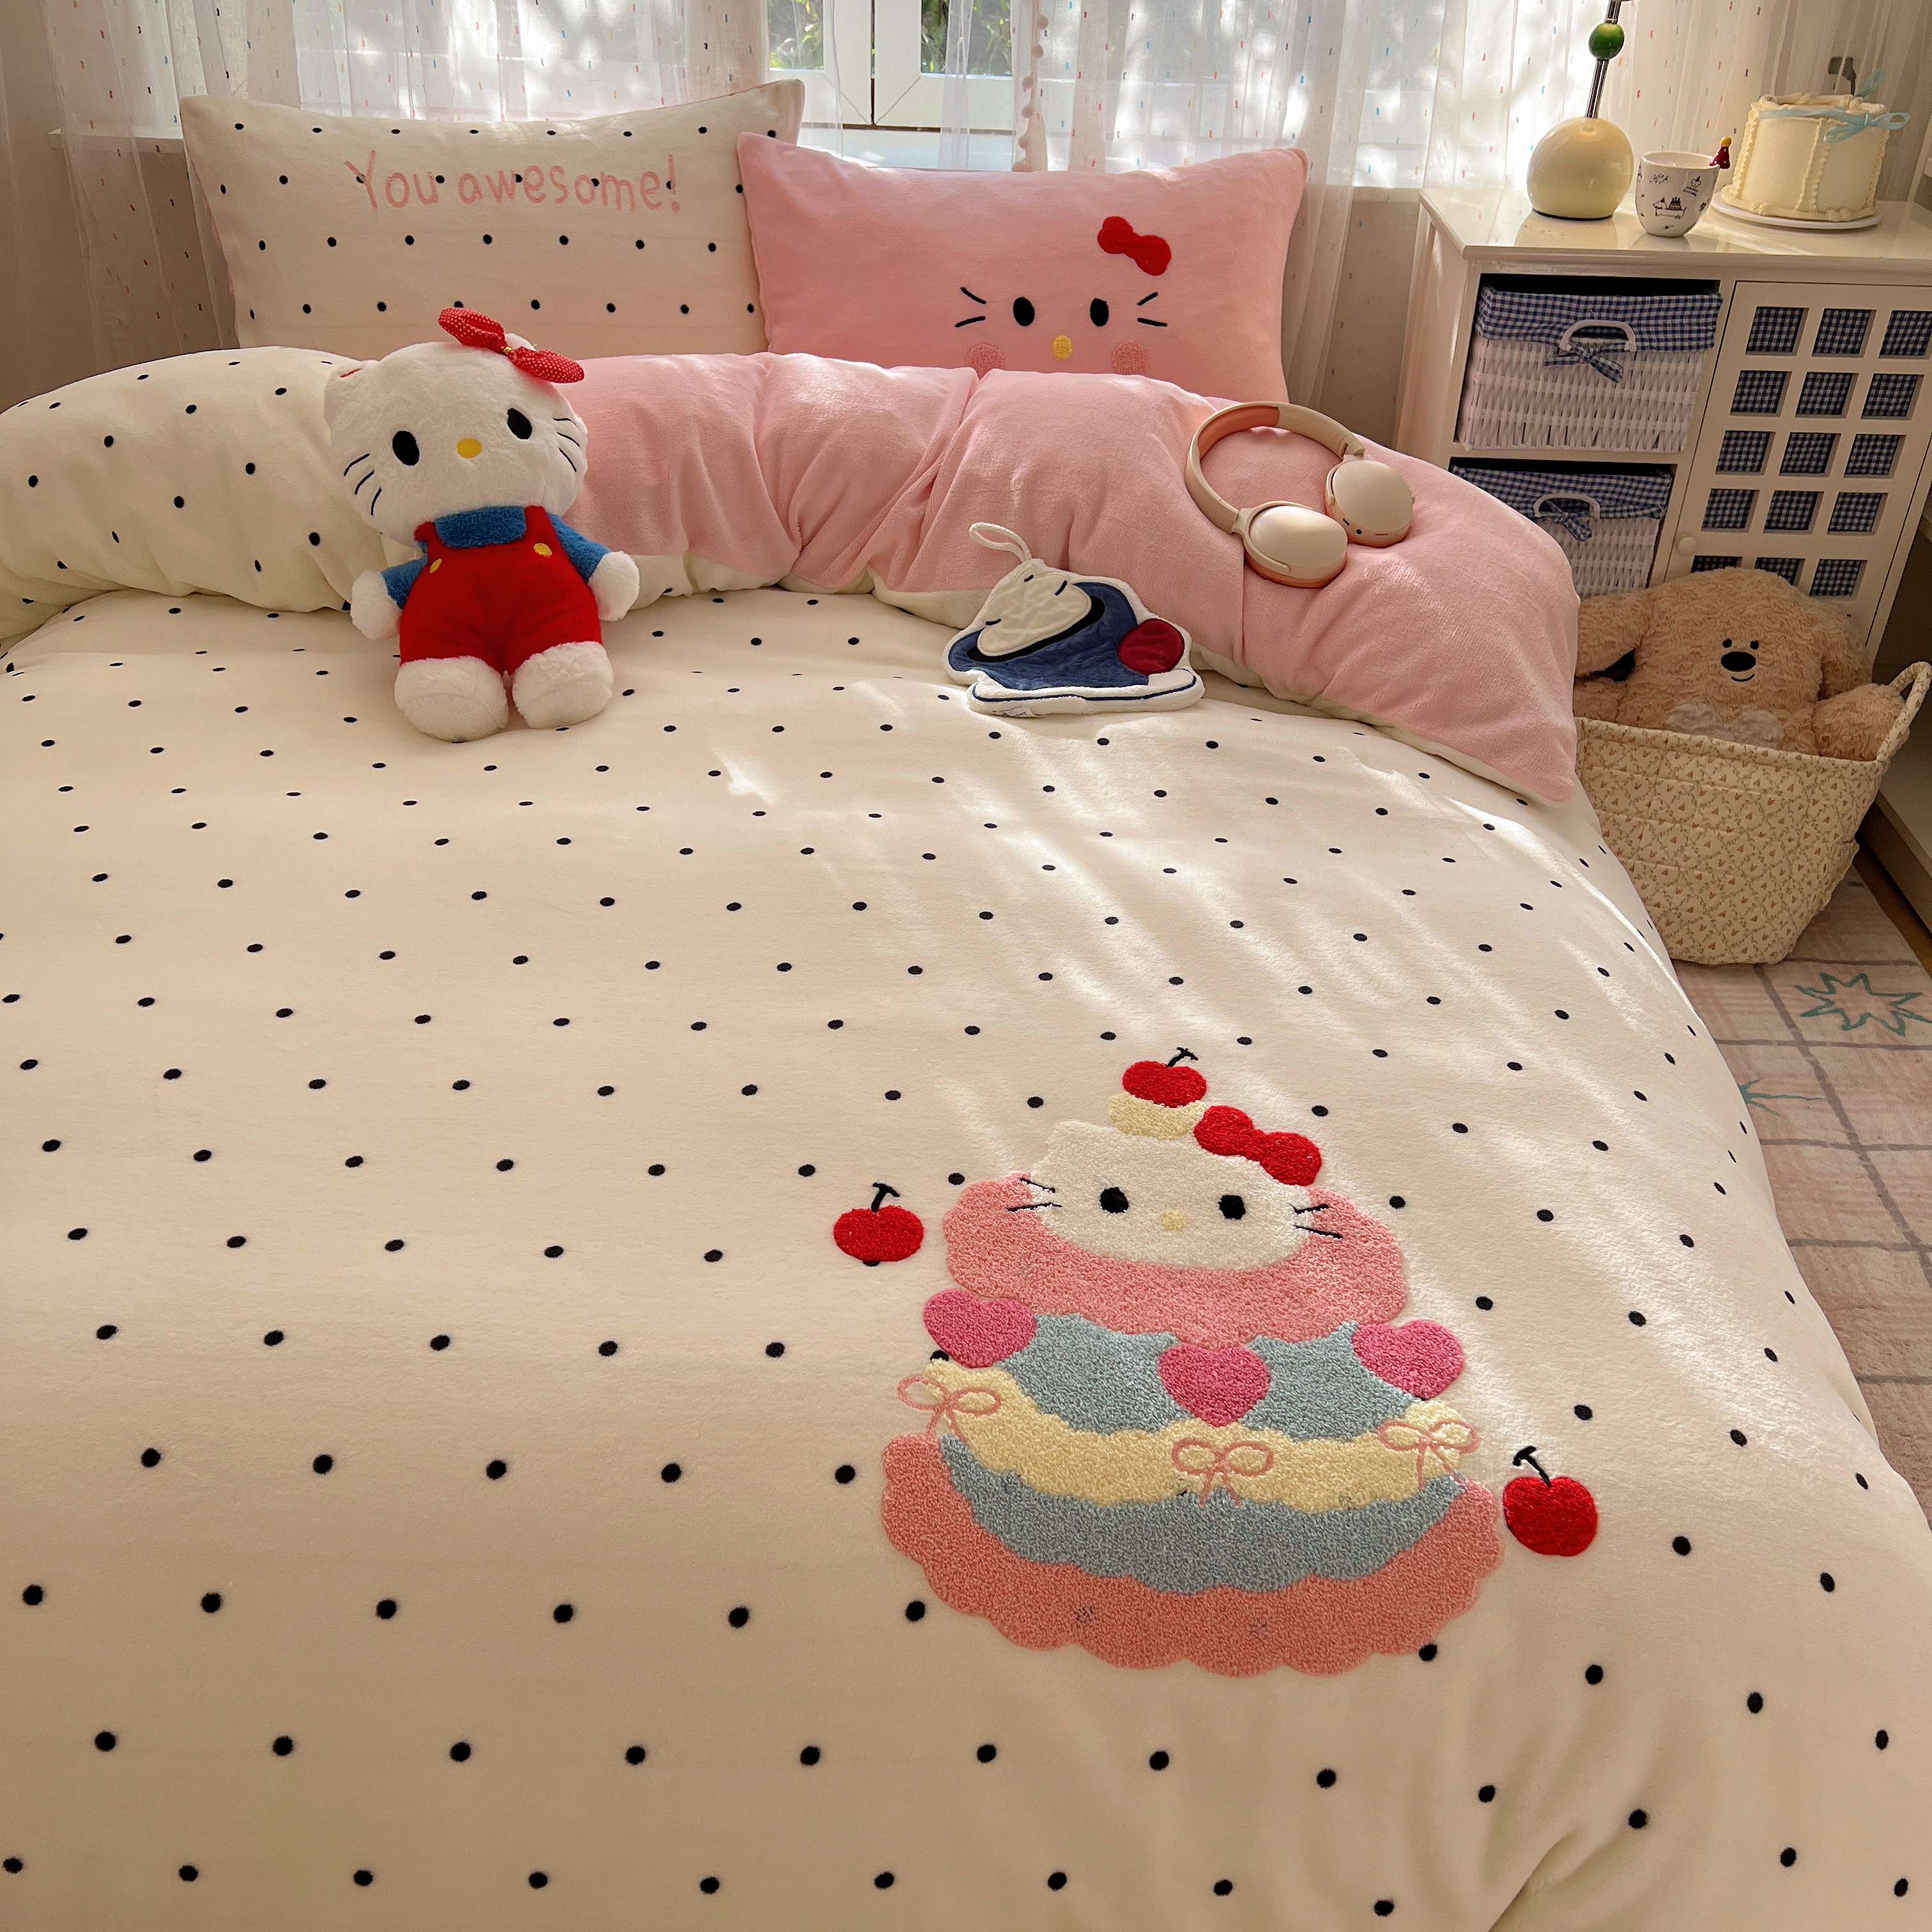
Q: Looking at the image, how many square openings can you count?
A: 15